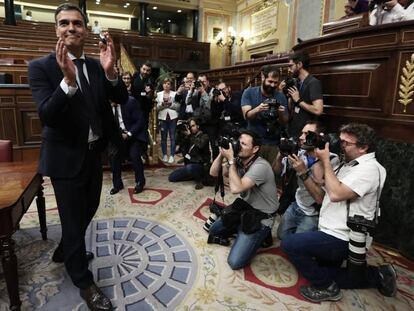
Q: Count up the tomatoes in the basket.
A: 0